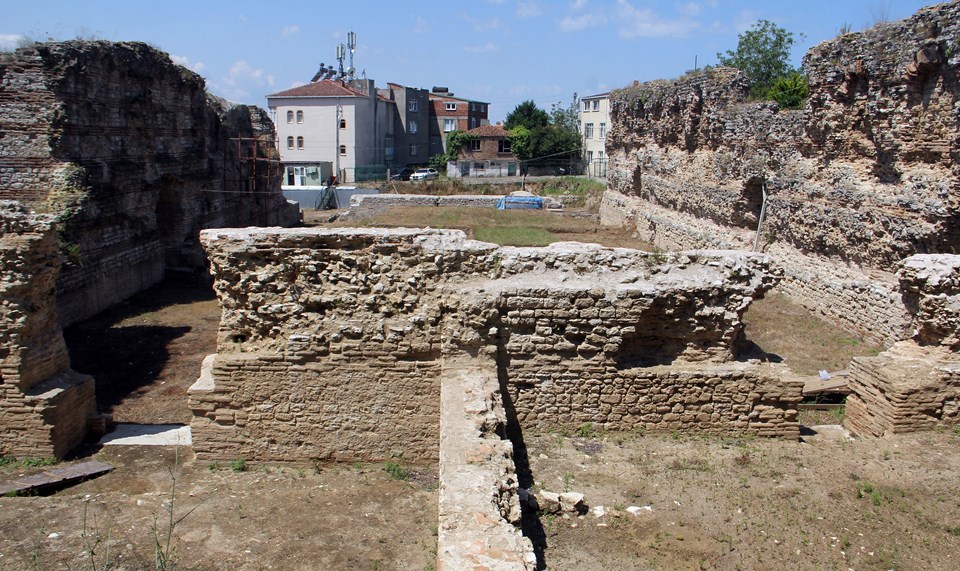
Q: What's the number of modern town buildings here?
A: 5